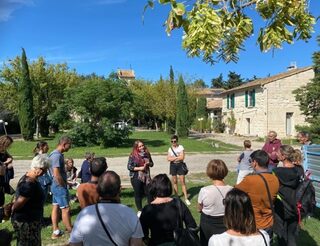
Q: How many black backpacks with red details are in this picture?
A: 1